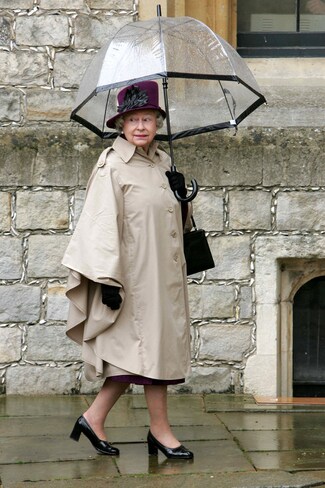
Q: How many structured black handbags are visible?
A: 1